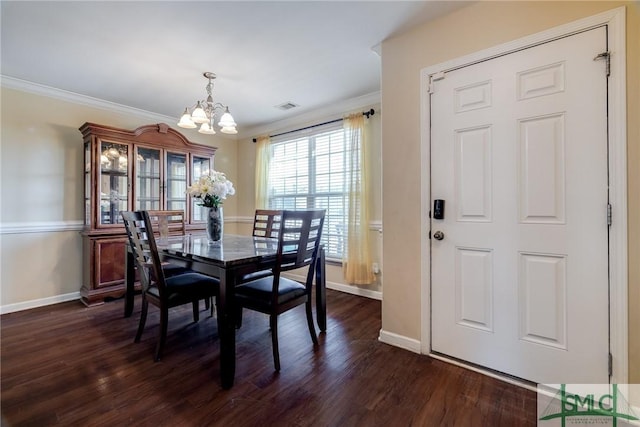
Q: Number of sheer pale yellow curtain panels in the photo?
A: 2